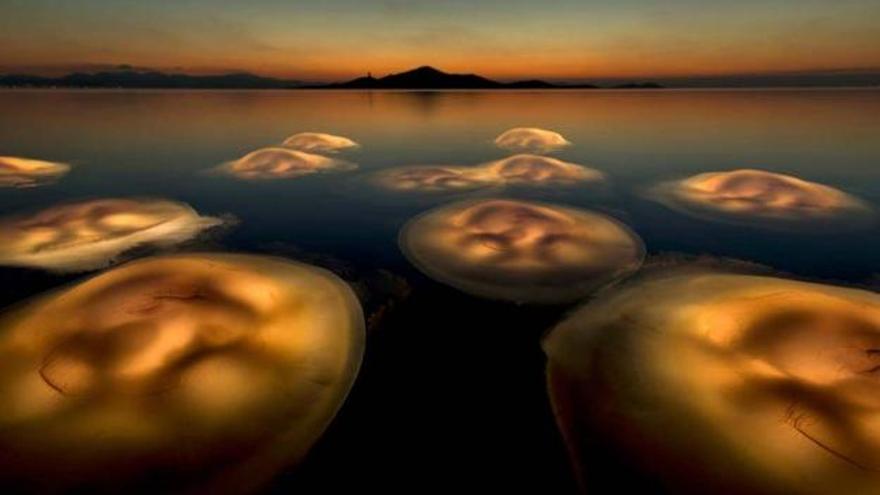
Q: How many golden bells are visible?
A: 11